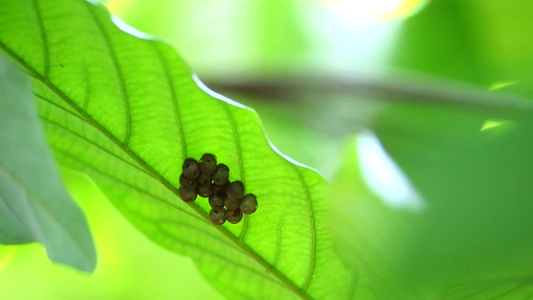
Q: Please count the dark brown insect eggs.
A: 14